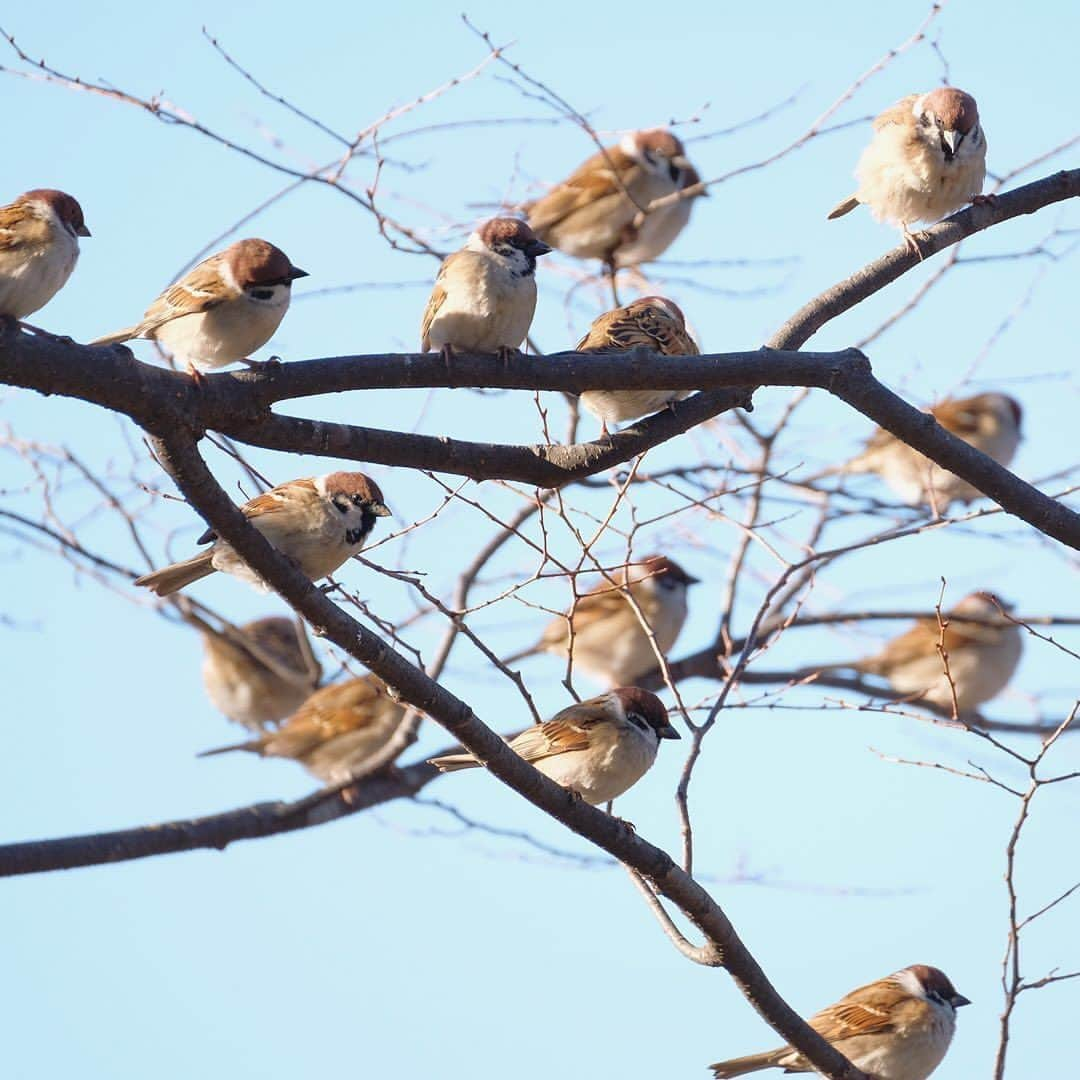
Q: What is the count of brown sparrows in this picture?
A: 15